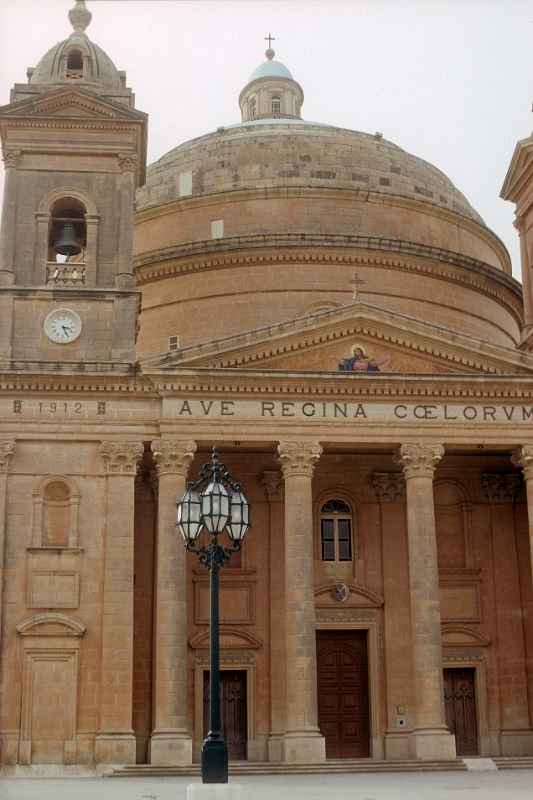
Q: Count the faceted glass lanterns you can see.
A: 3